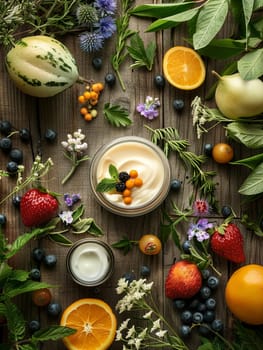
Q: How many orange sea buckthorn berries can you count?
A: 13